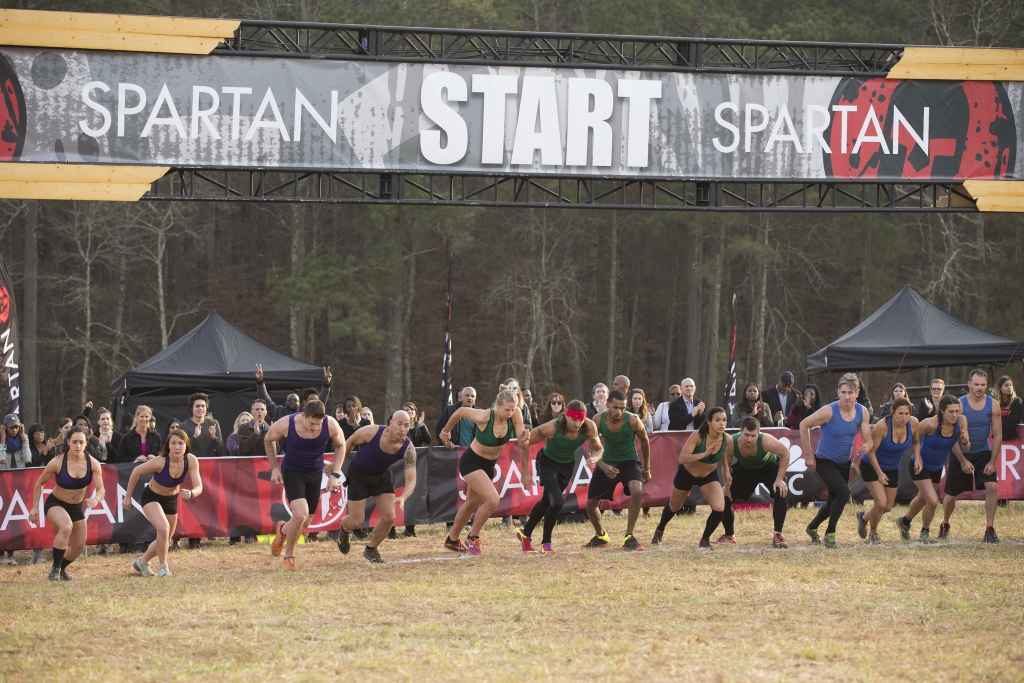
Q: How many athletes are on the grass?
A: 13